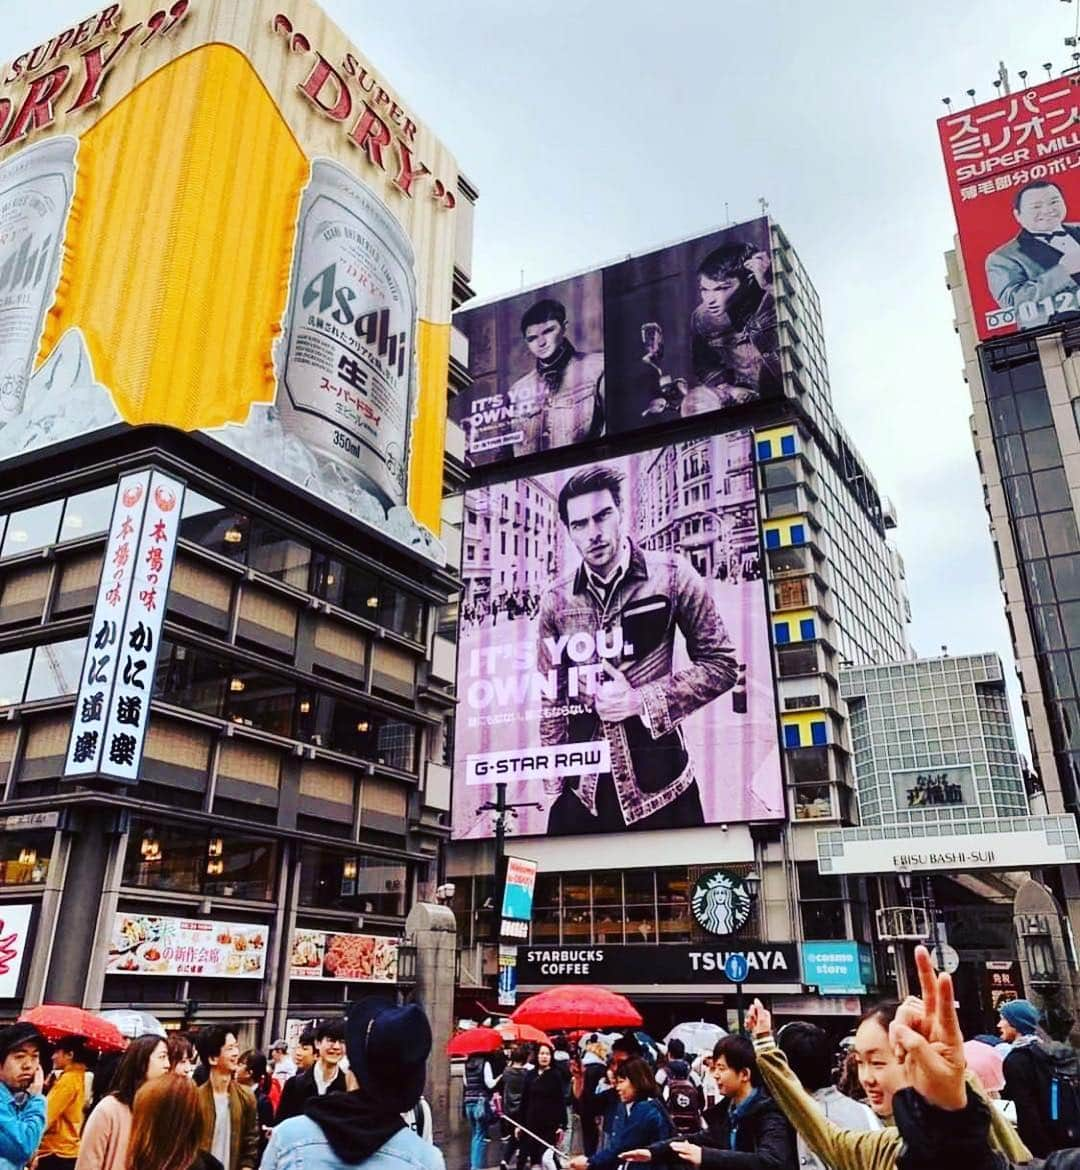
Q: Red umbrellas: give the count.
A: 4